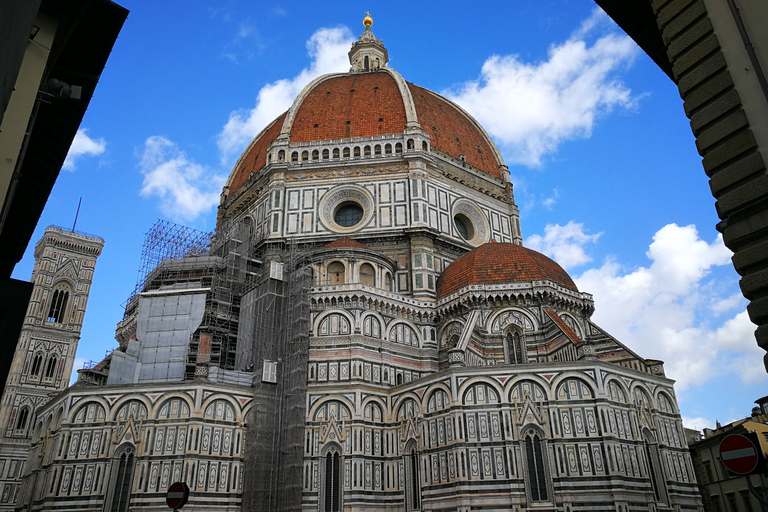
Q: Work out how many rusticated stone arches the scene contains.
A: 0